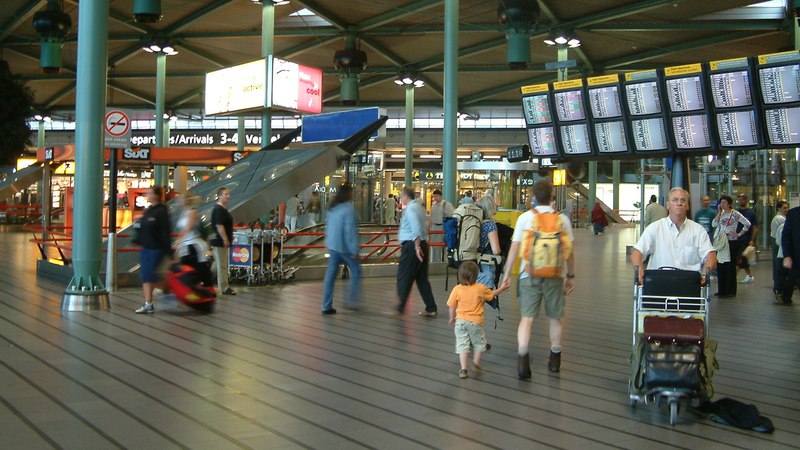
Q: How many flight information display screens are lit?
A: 14